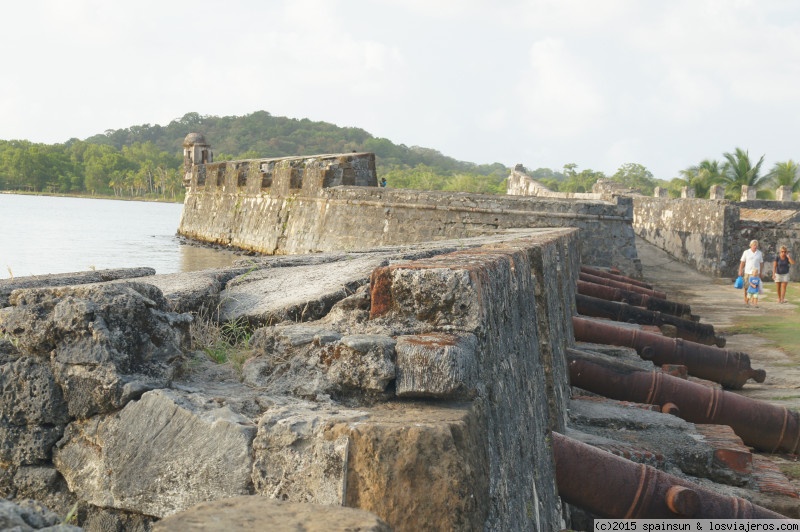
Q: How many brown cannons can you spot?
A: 7